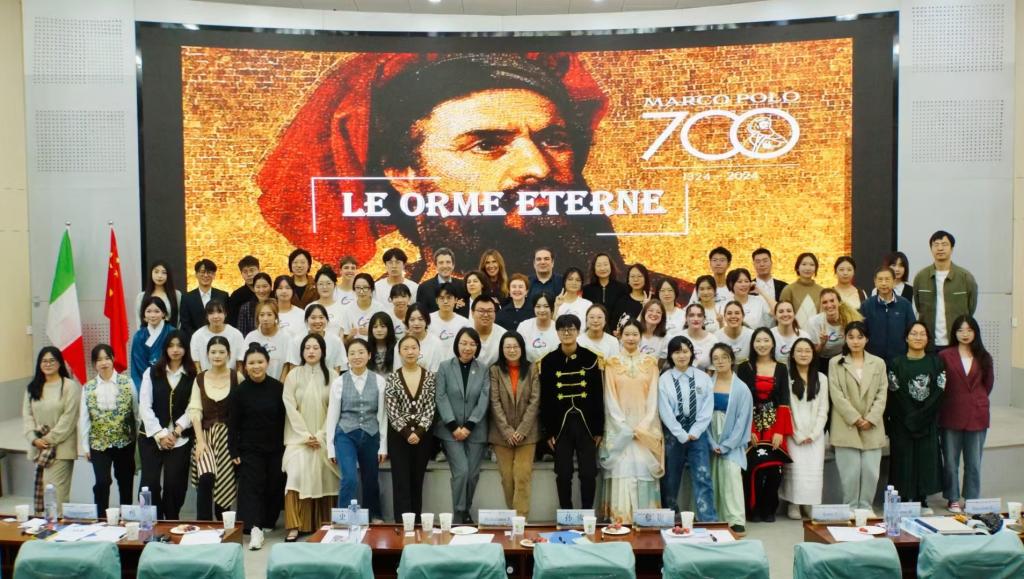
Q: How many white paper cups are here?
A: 12